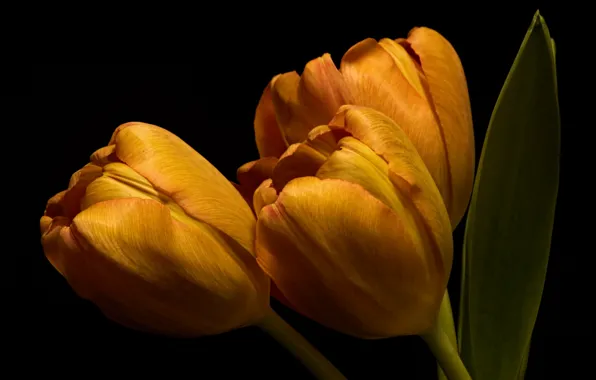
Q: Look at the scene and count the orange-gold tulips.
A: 3